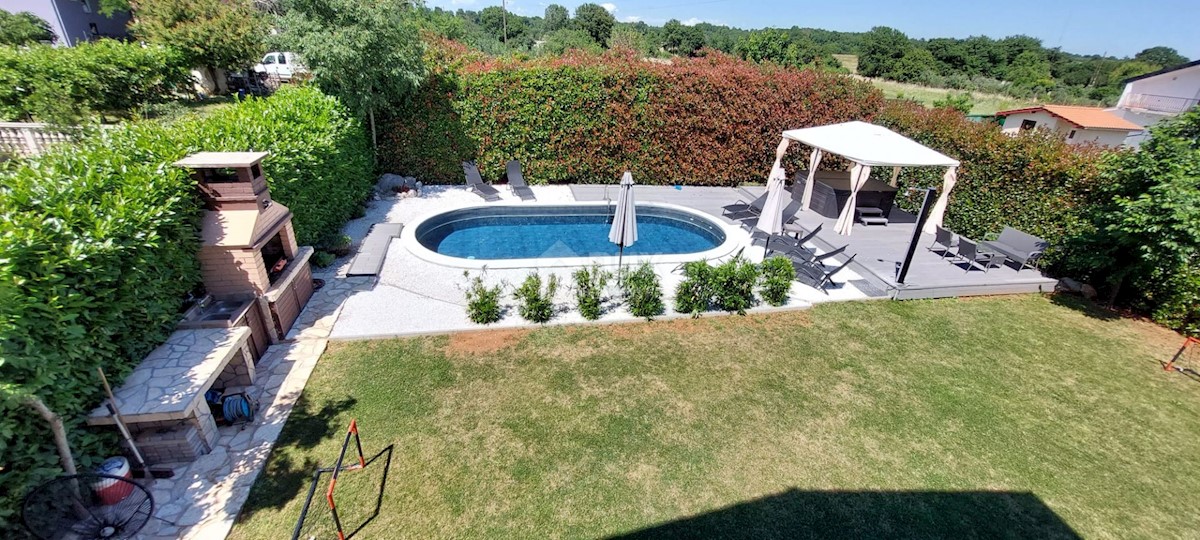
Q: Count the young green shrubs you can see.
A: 7